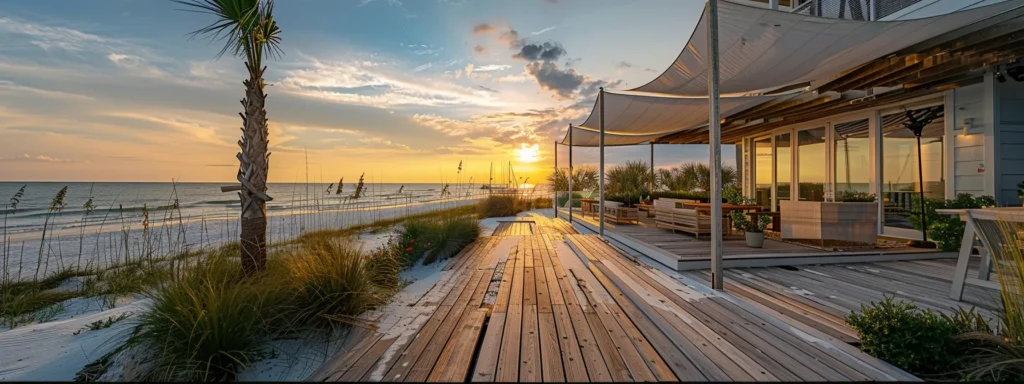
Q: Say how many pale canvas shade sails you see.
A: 3